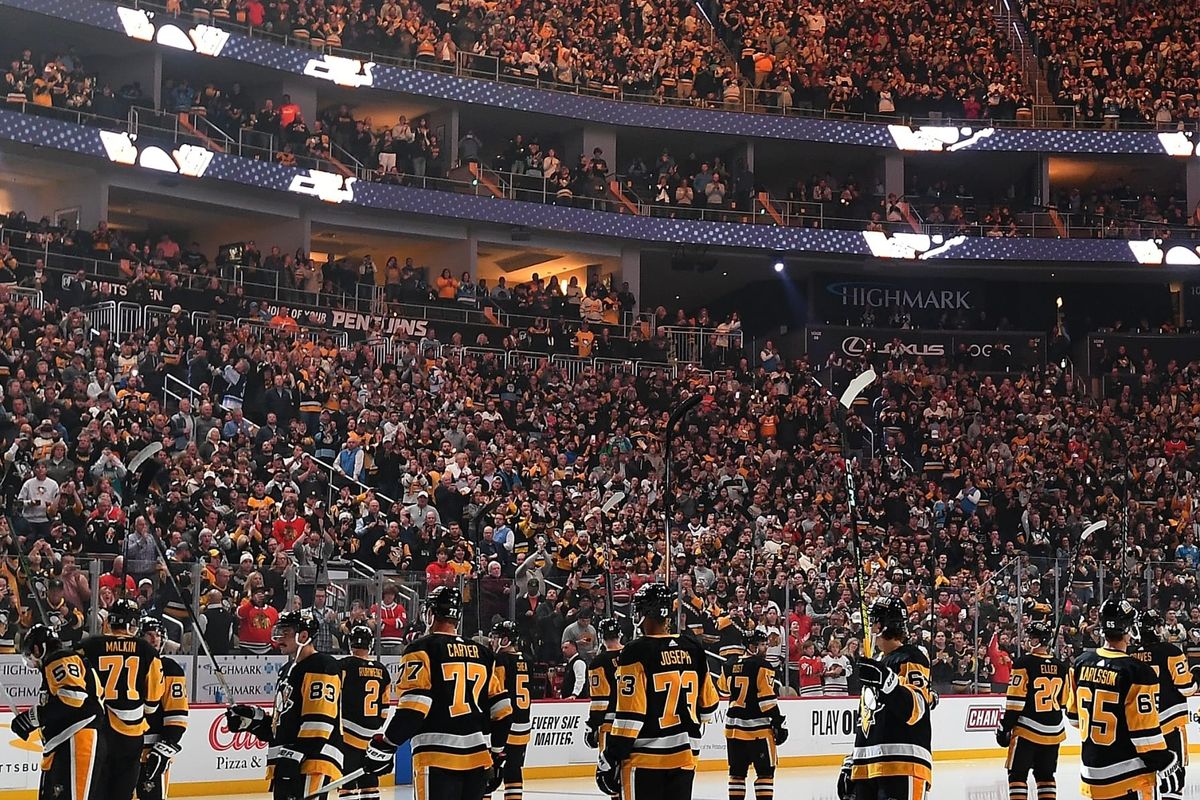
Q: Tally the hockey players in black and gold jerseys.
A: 14